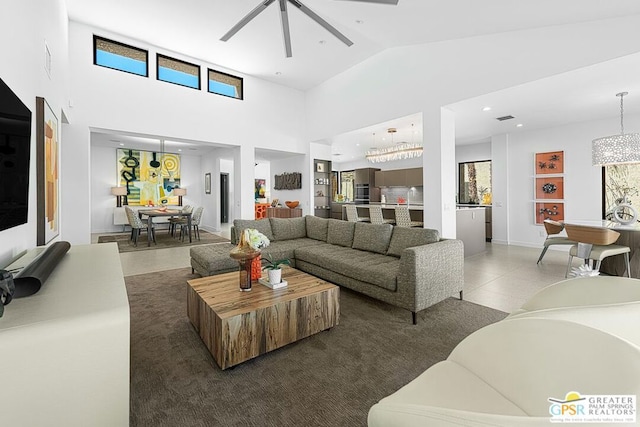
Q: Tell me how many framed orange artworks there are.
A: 3